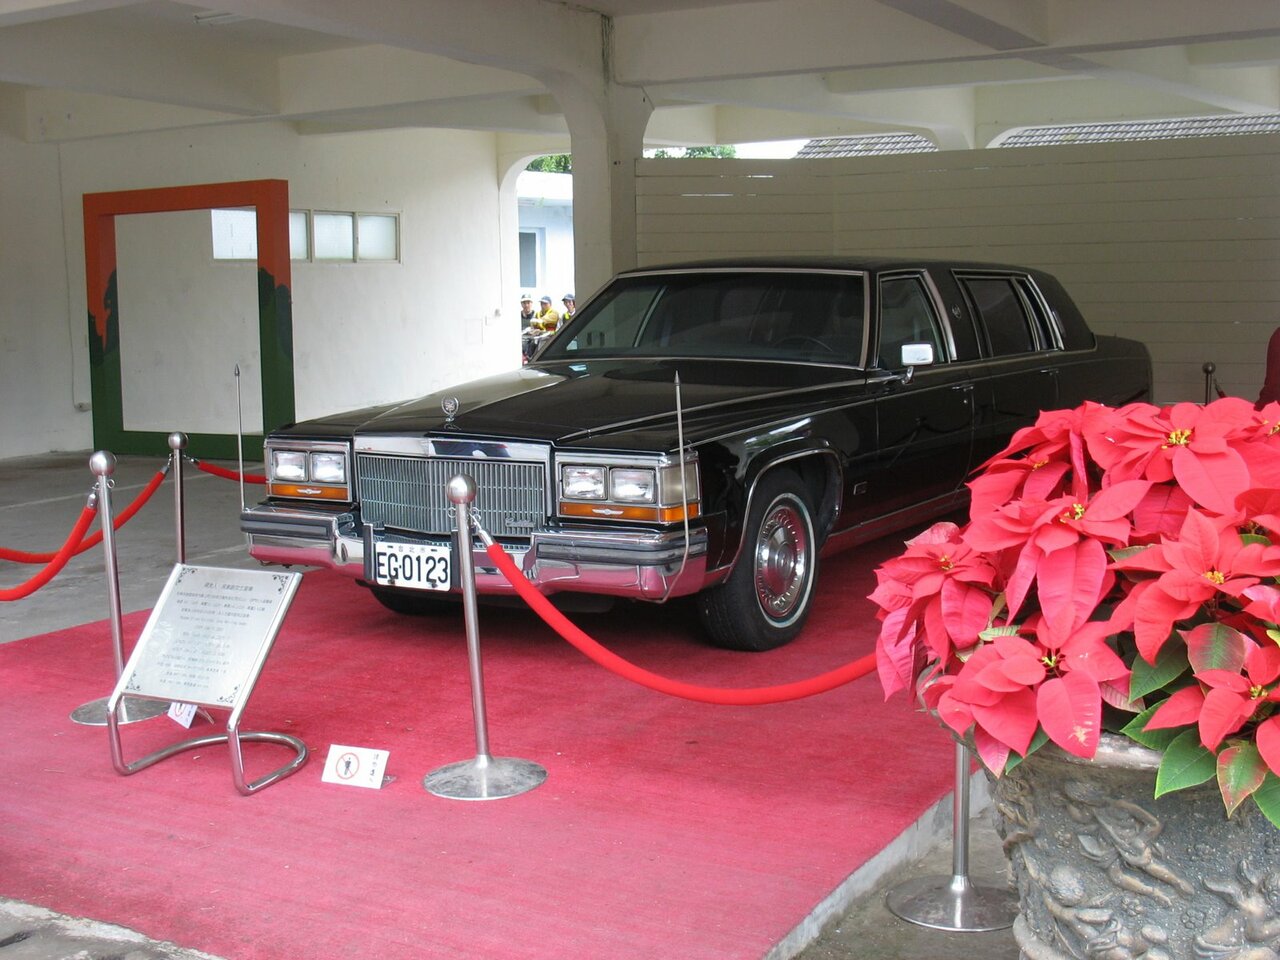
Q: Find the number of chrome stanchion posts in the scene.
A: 5